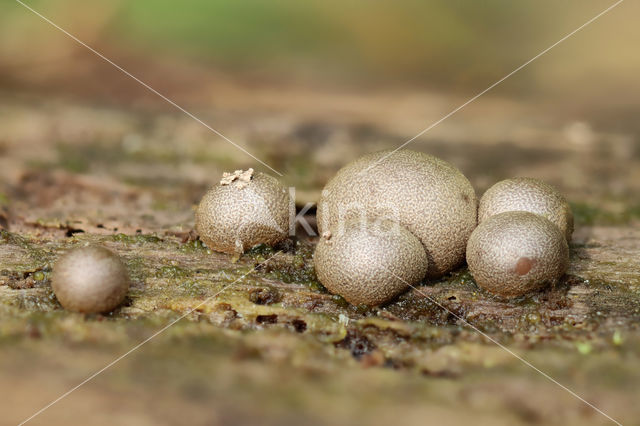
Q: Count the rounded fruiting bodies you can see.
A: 6